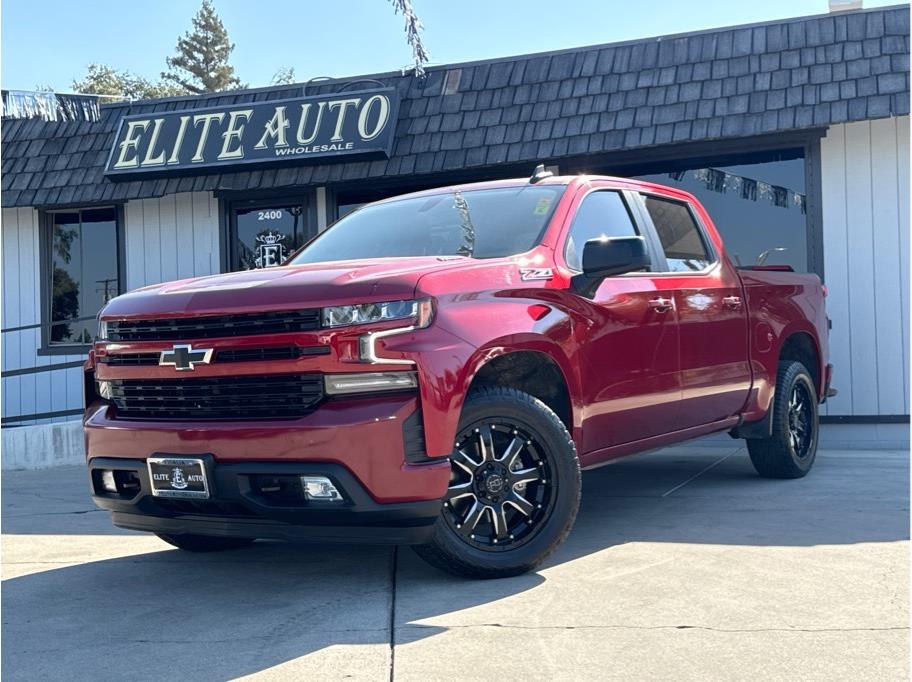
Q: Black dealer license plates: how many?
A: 1